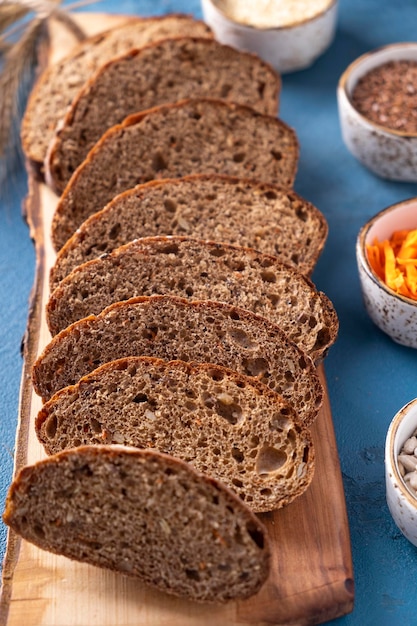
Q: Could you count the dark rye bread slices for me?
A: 8